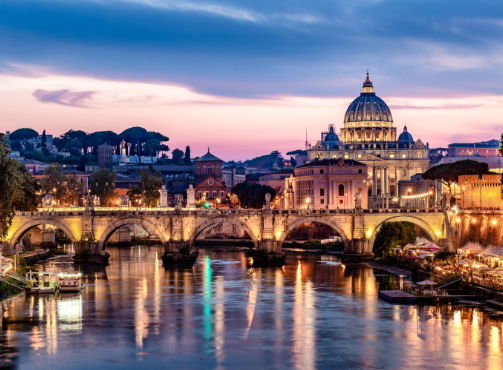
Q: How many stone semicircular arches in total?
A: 5